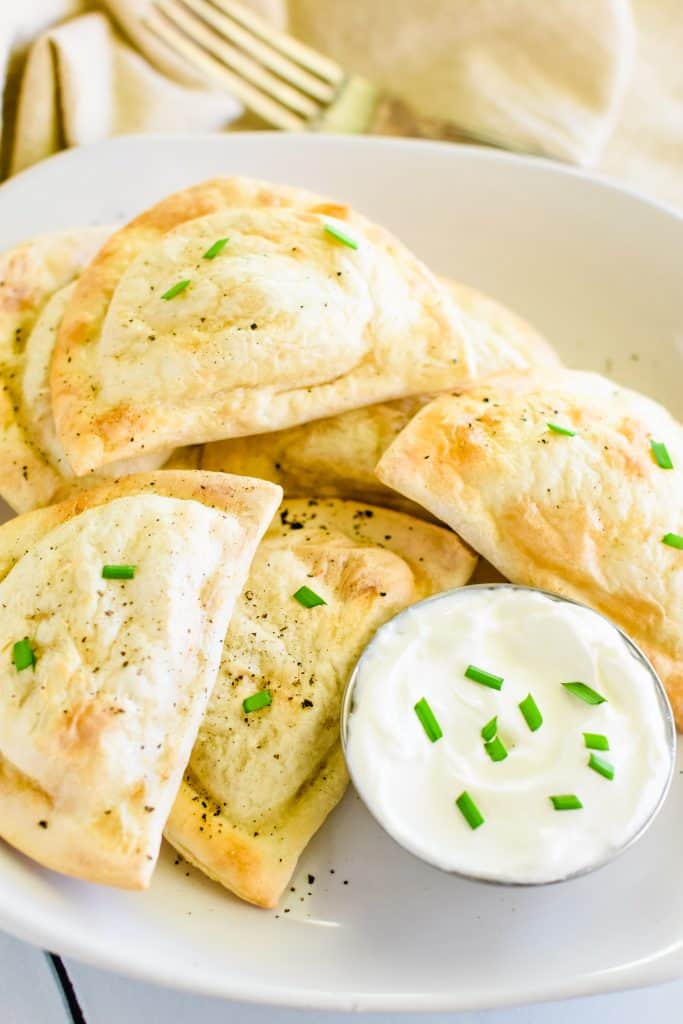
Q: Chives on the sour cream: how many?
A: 10